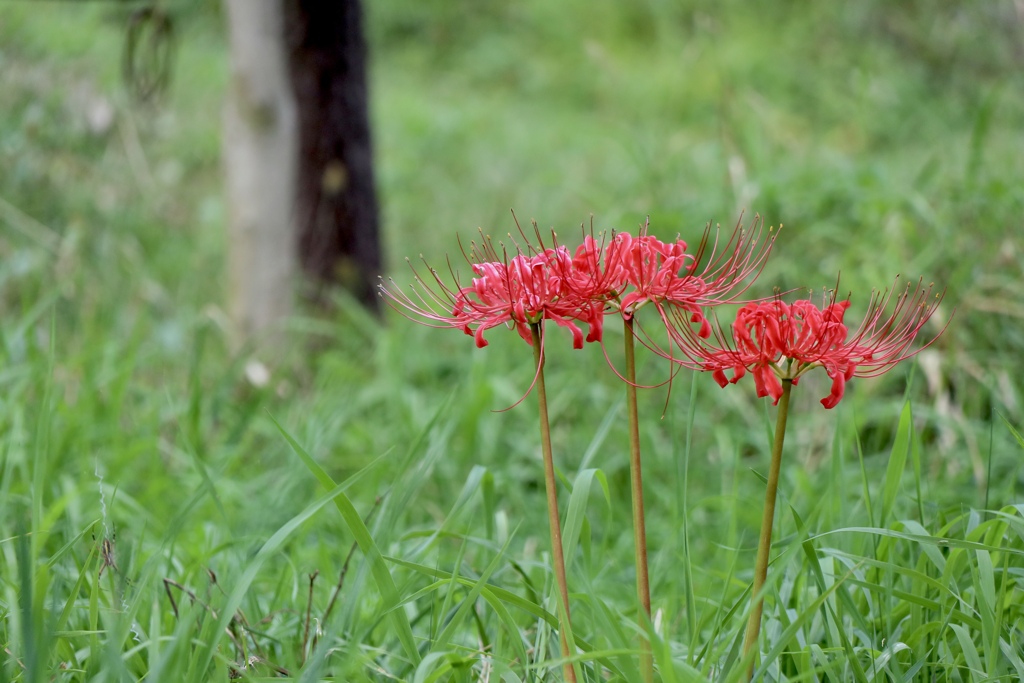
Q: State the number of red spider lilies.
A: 3